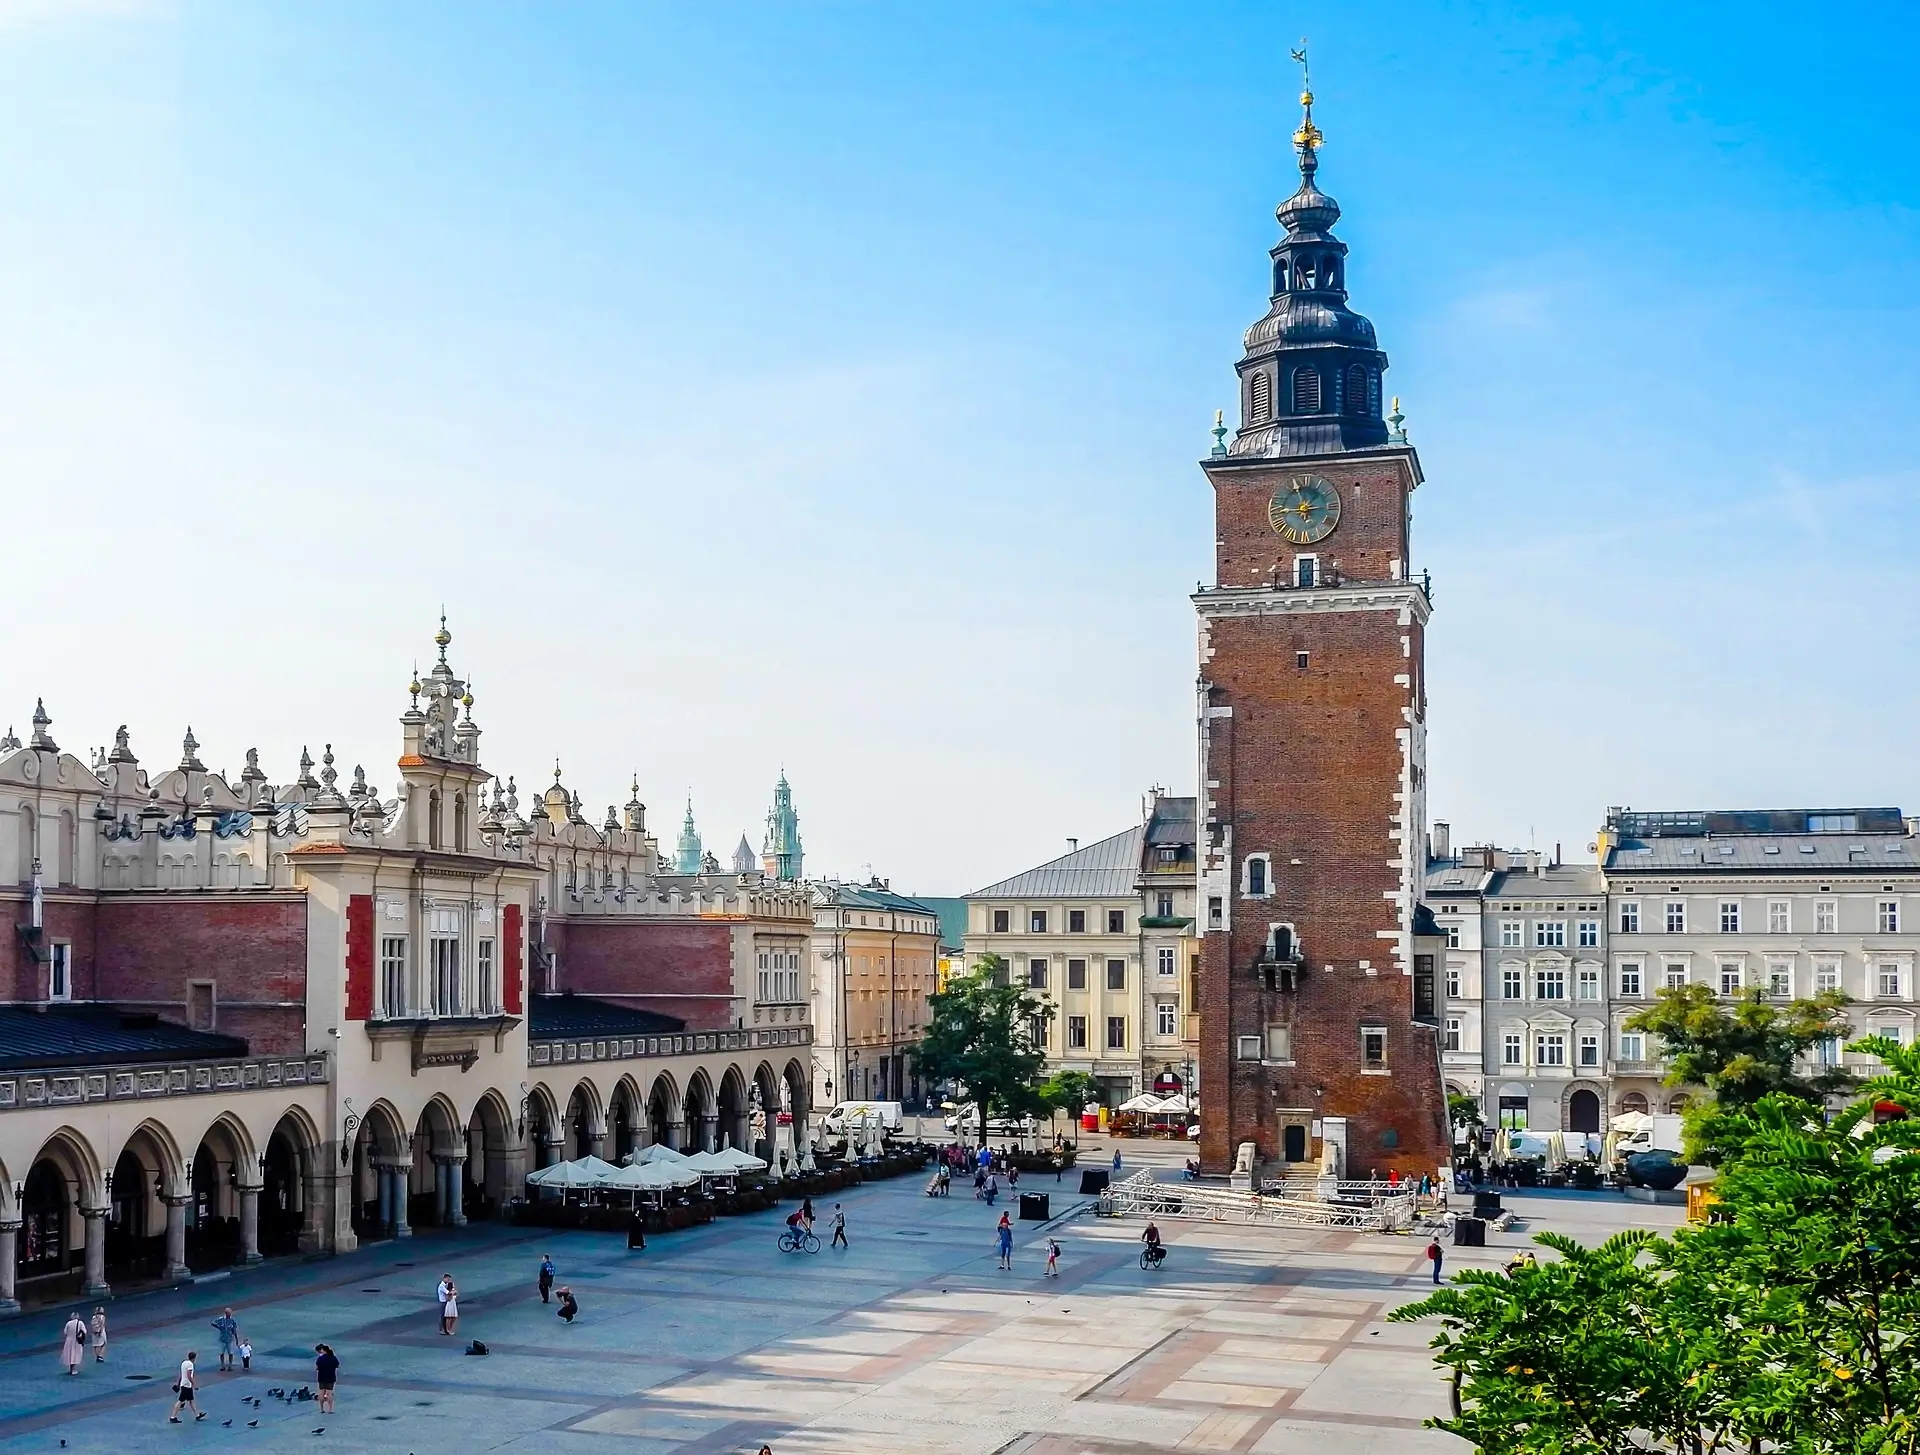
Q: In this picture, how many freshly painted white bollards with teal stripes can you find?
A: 0